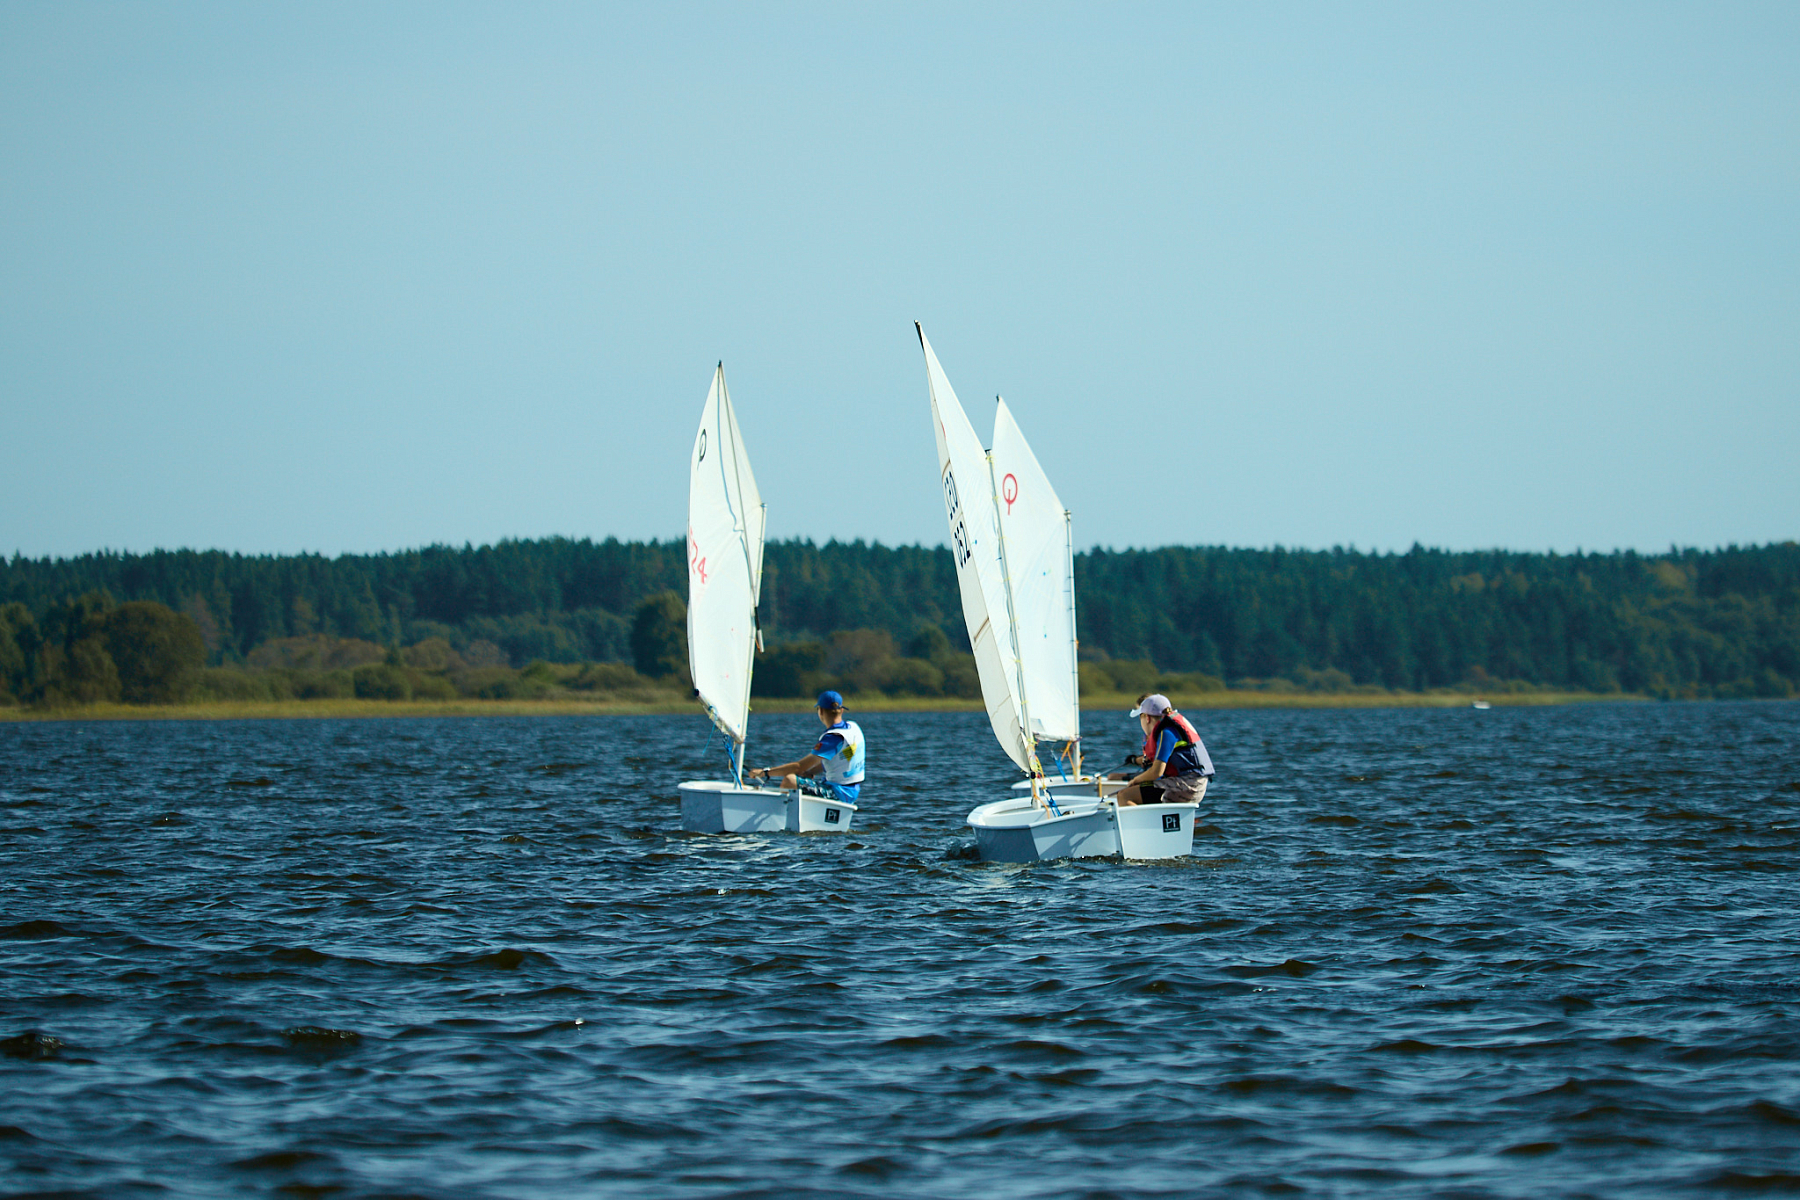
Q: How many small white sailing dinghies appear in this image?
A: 3